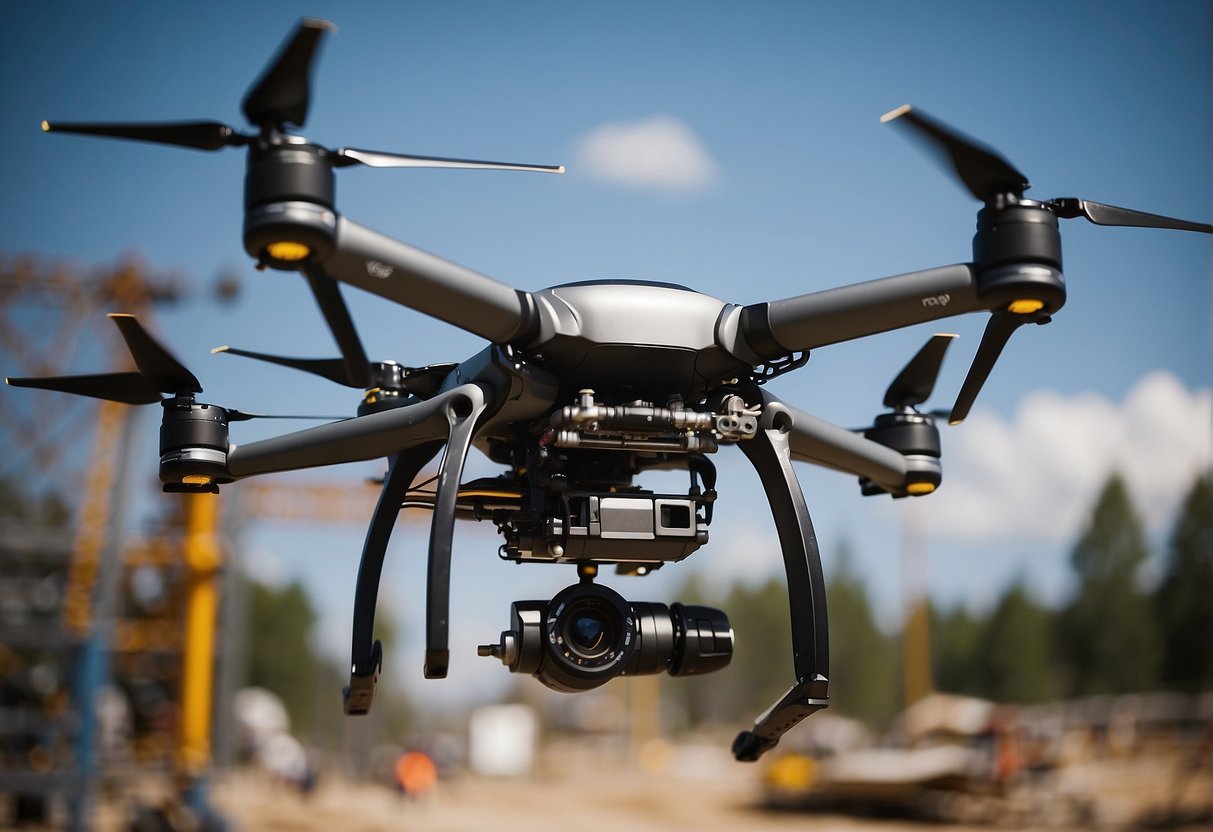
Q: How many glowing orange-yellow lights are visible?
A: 4